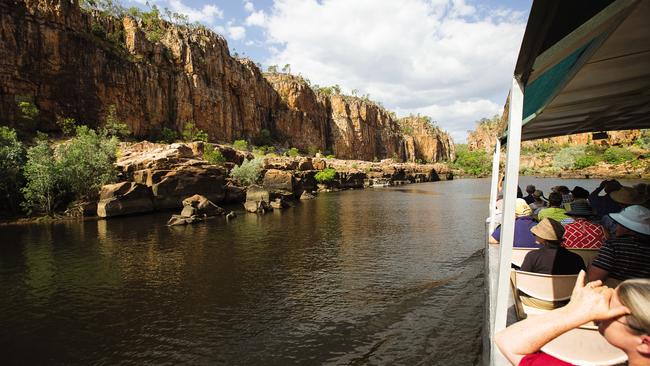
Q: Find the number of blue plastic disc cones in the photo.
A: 0